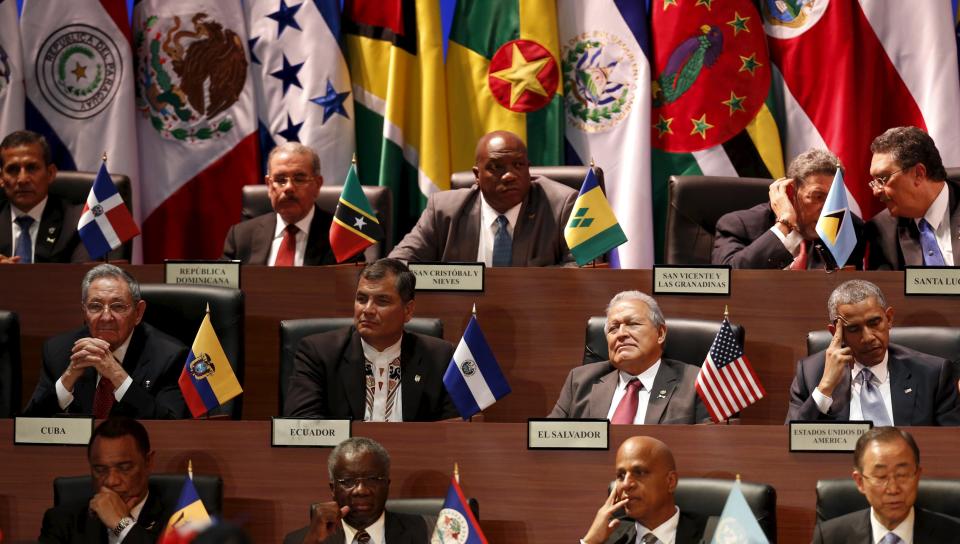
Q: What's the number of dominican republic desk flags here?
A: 1